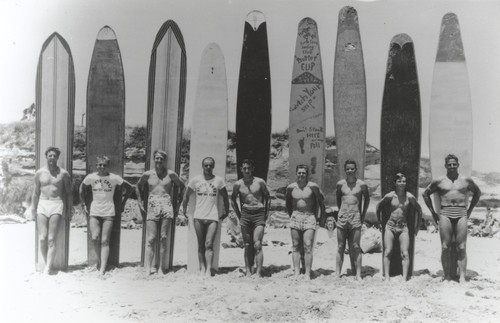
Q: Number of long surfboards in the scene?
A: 9